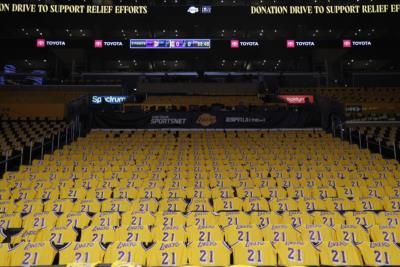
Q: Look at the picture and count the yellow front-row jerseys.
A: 9